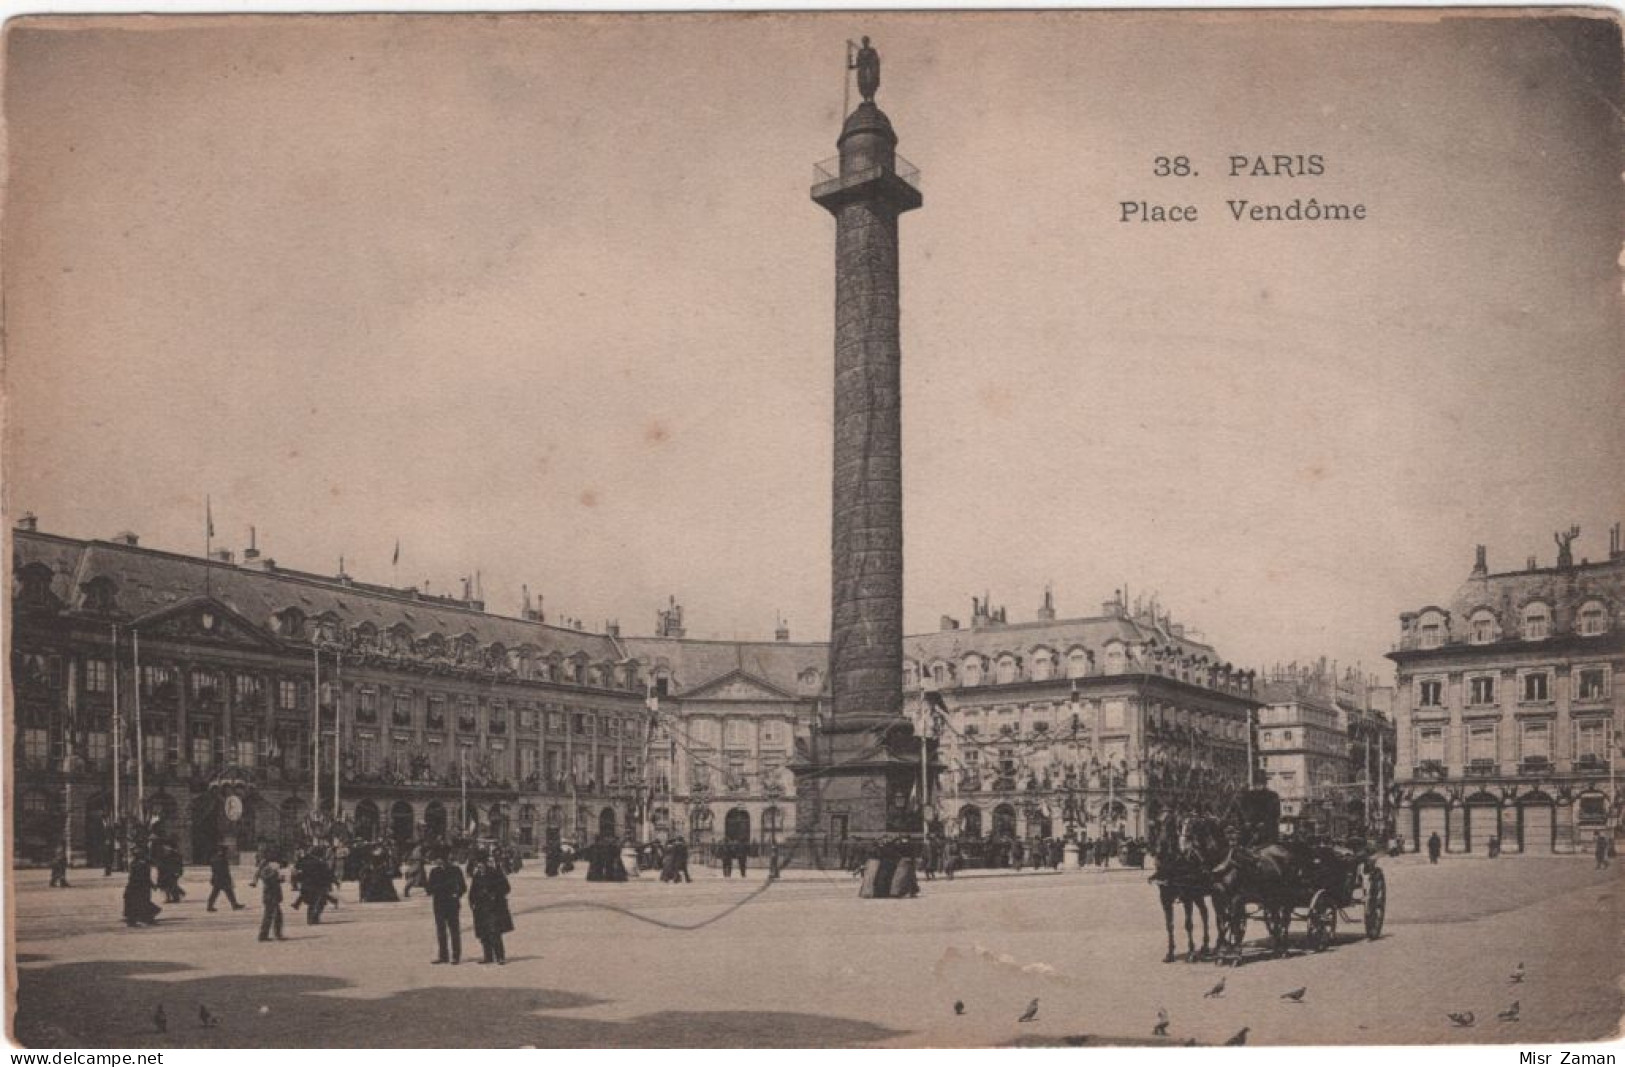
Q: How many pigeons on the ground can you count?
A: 11